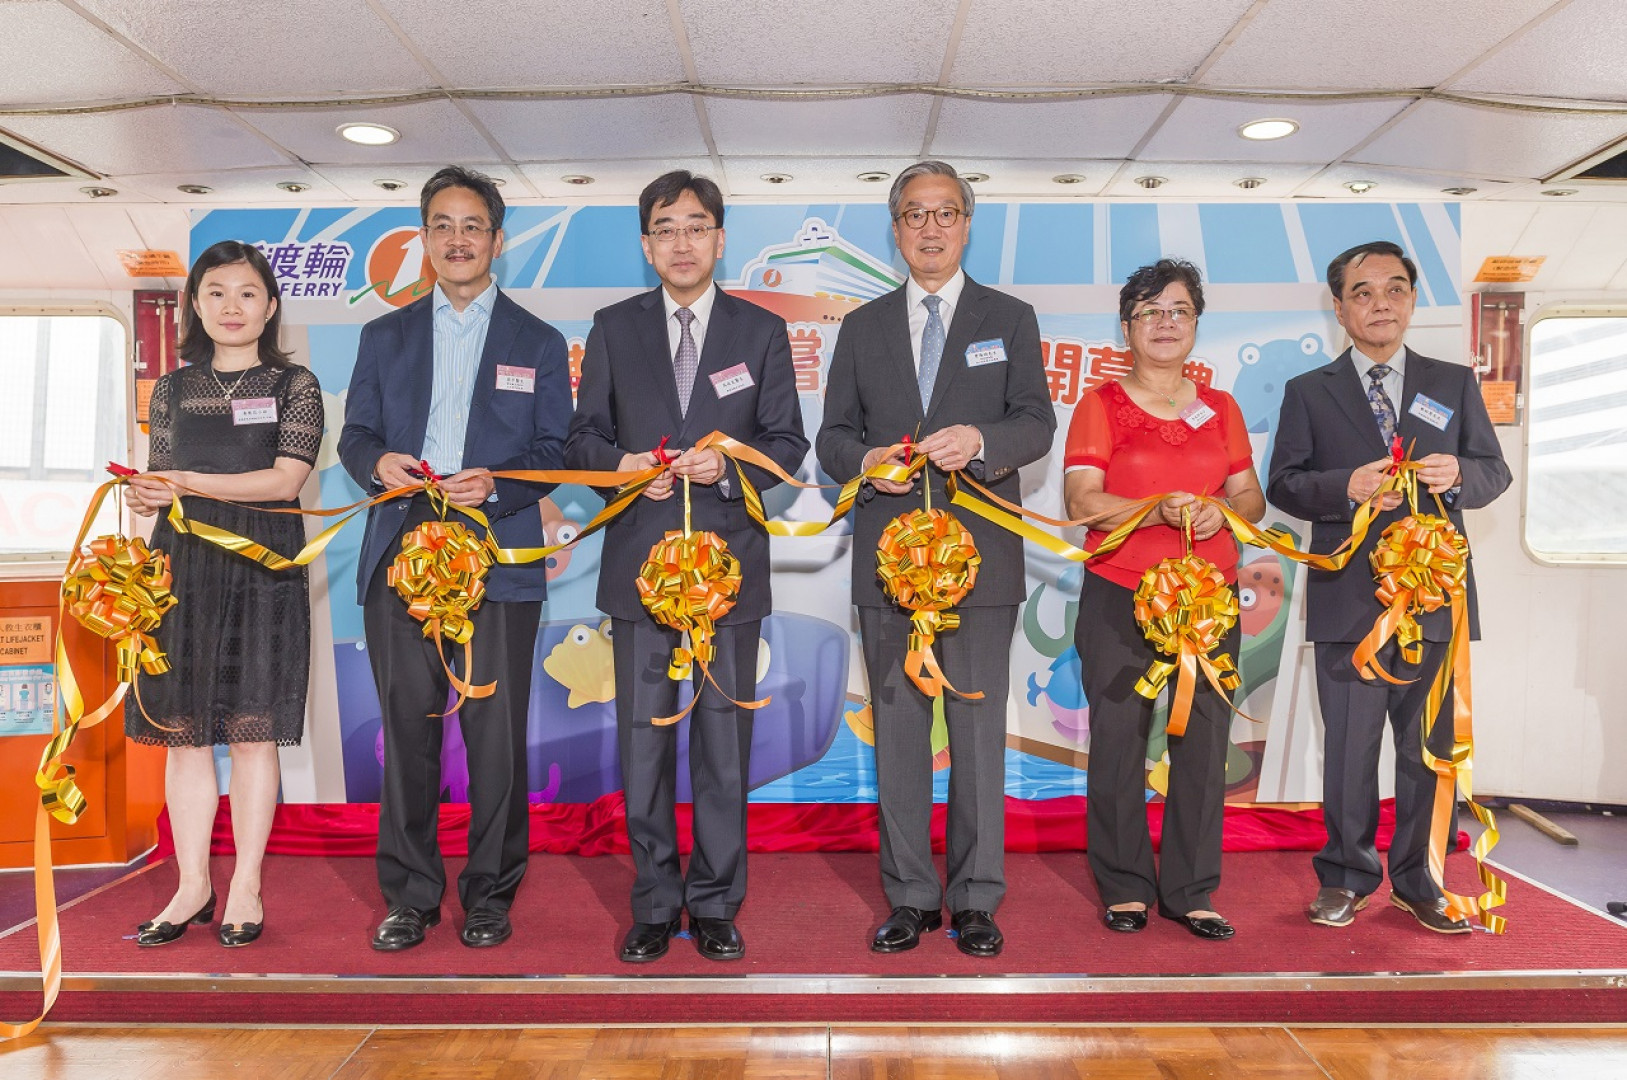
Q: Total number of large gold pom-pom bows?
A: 6